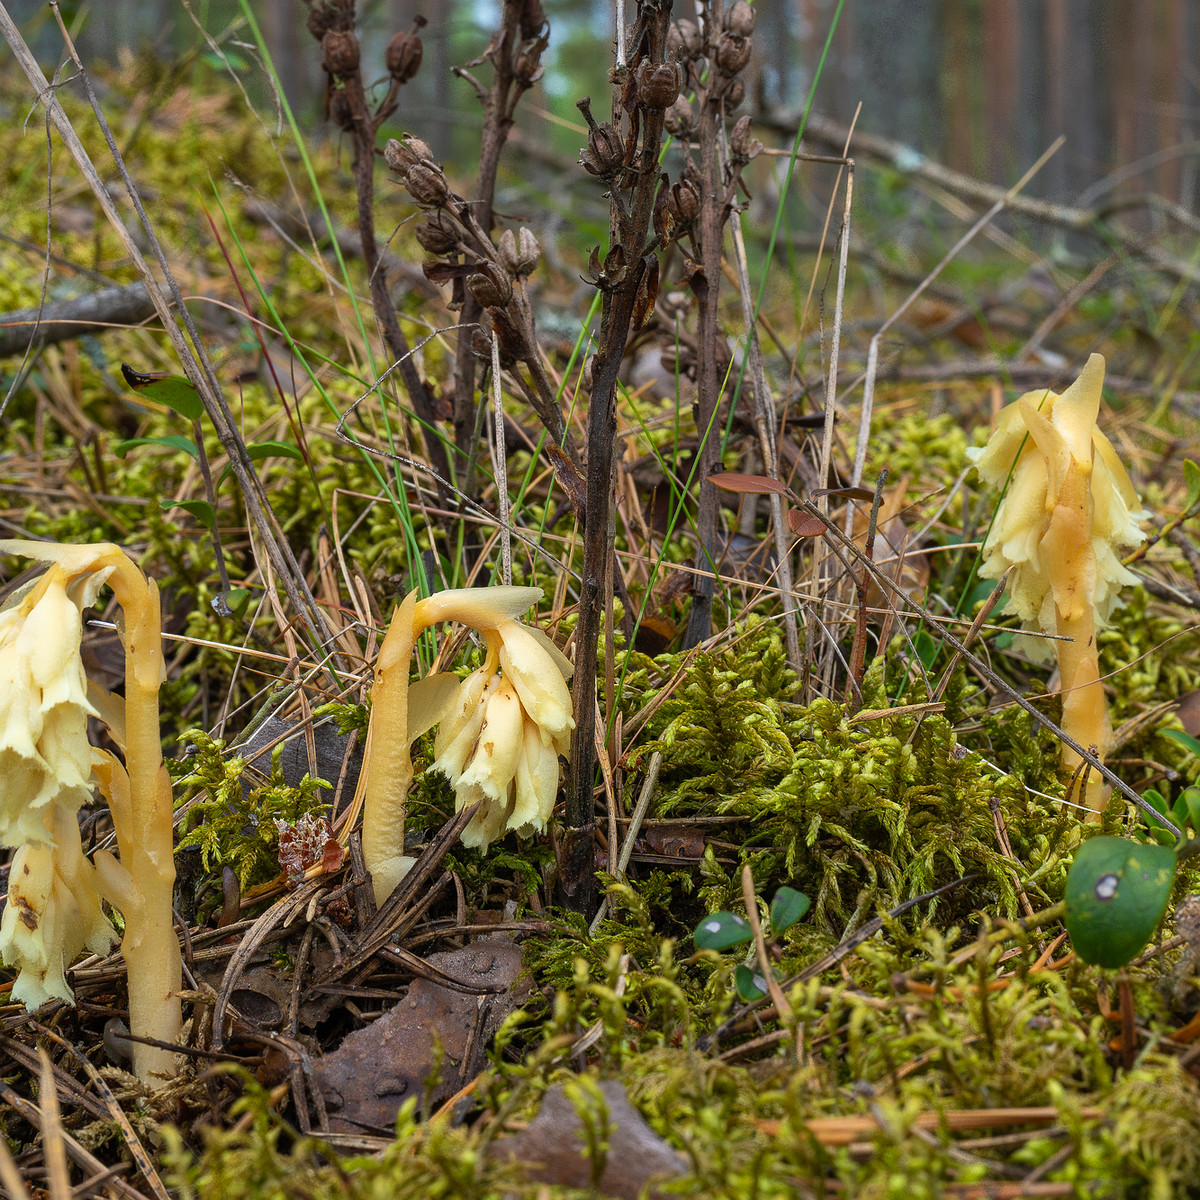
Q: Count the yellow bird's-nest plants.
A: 3